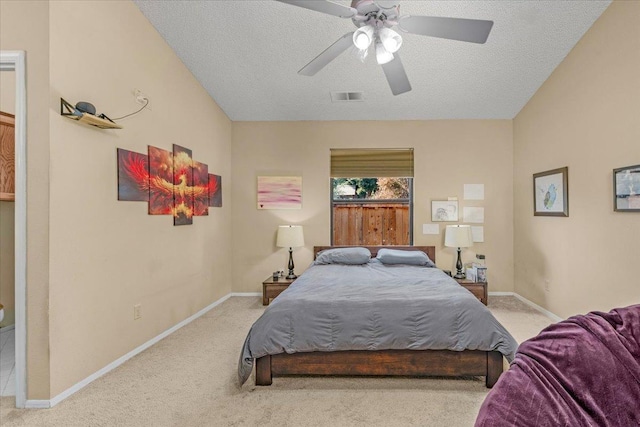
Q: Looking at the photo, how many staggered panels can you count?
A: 5